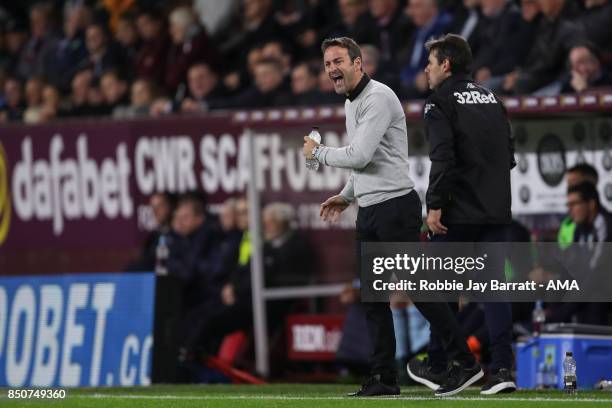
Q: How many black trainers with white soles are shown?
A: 3